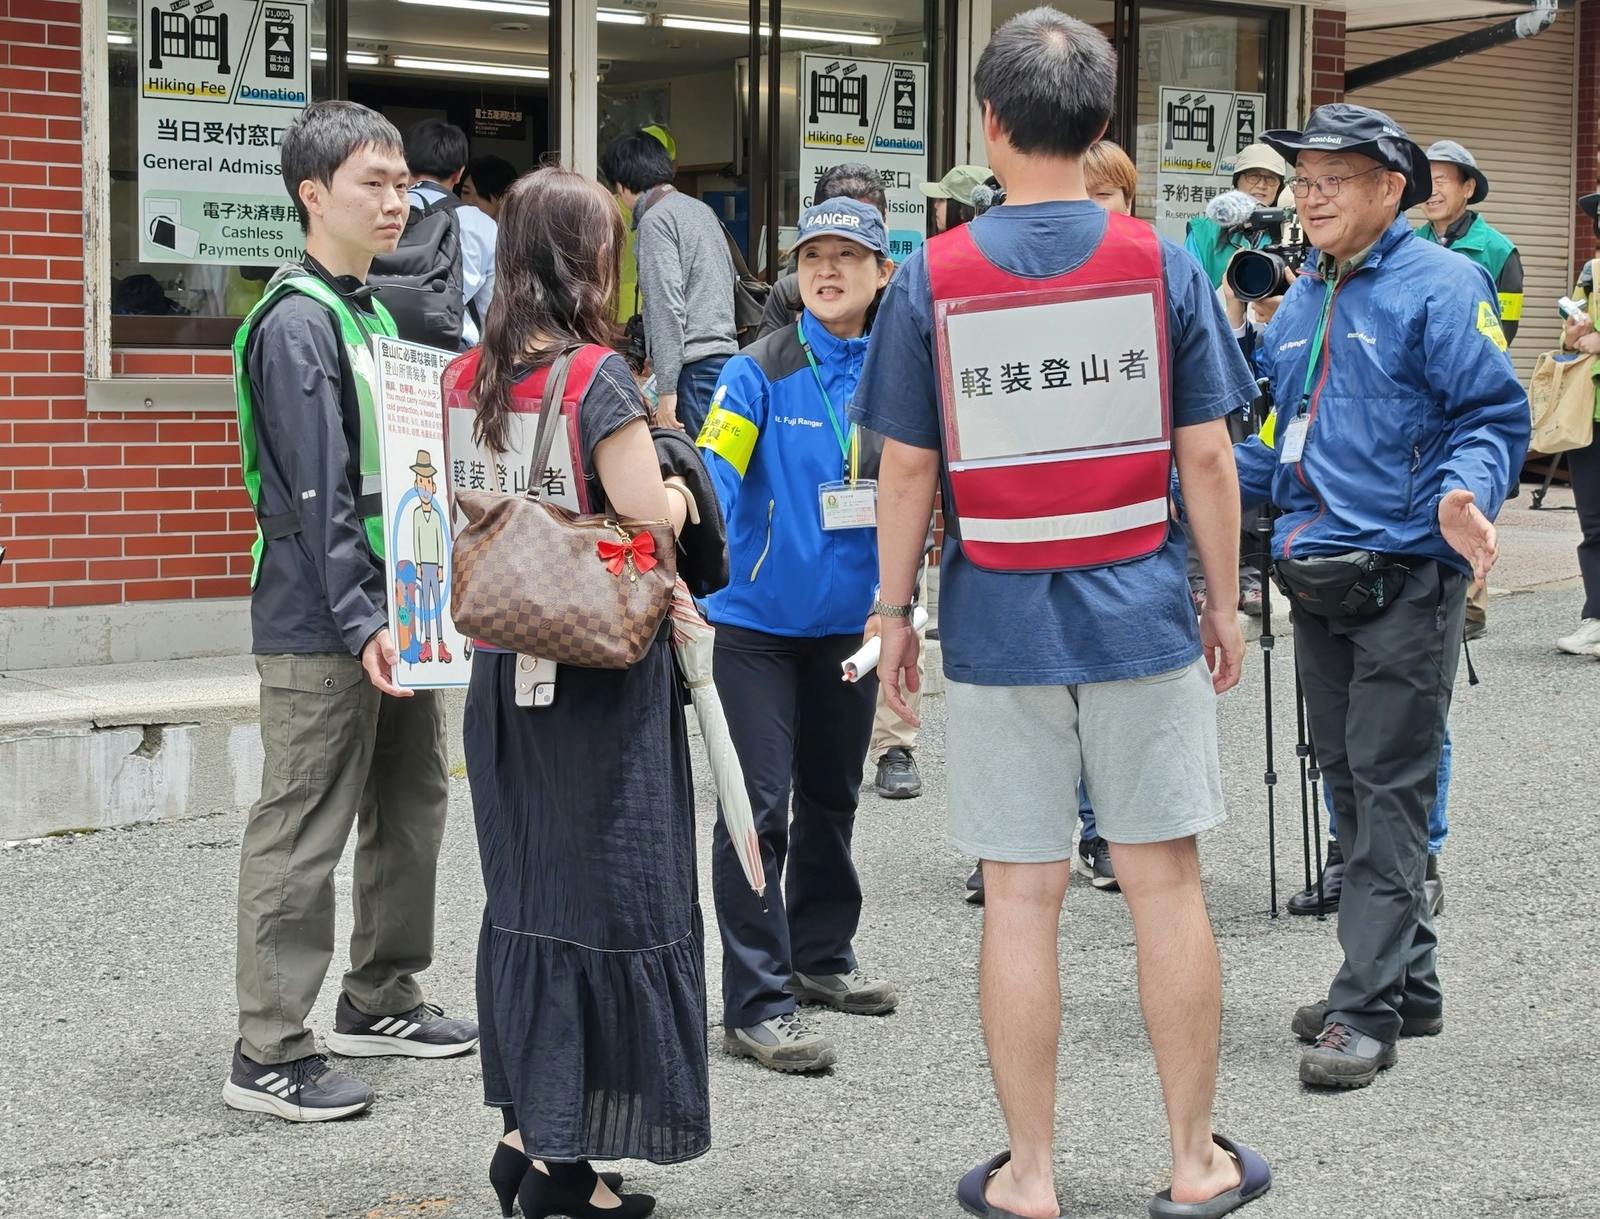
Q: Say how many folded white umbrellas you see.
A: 1